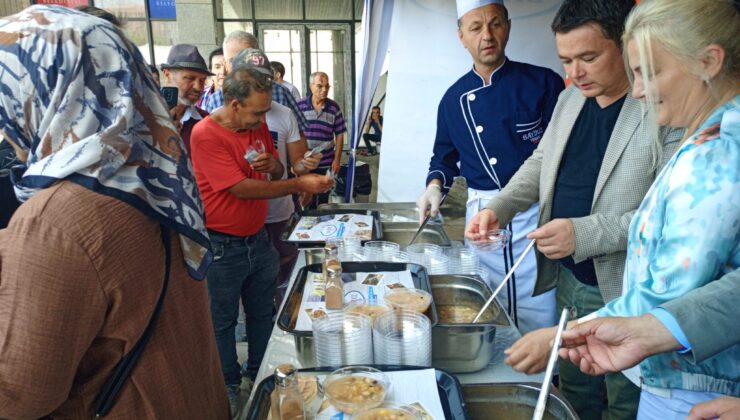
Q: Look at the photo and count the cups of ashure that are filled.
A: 4